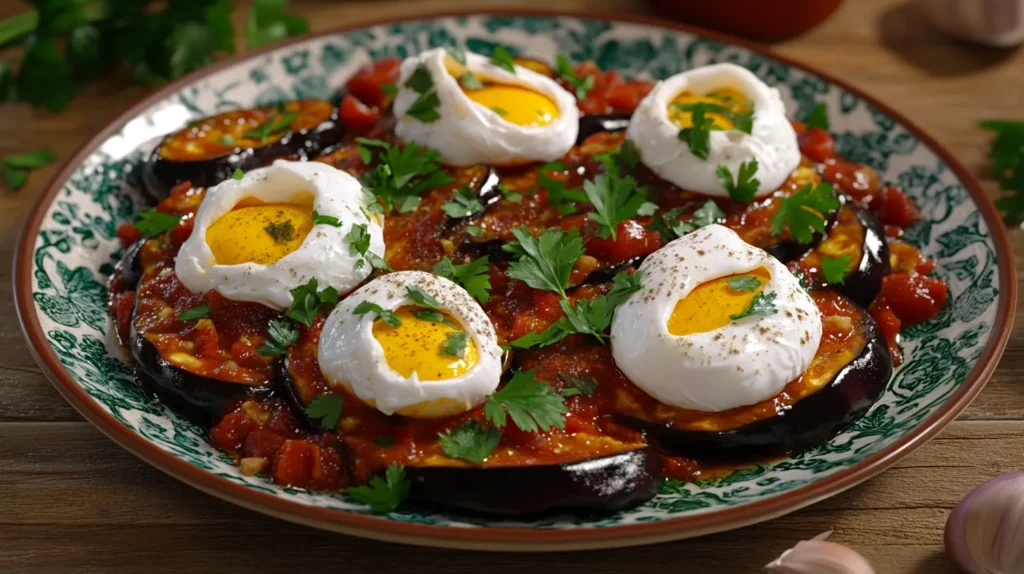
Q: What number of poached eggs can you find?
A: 5